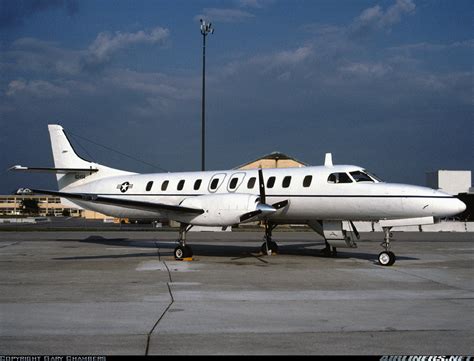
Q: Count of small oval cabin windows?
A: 10